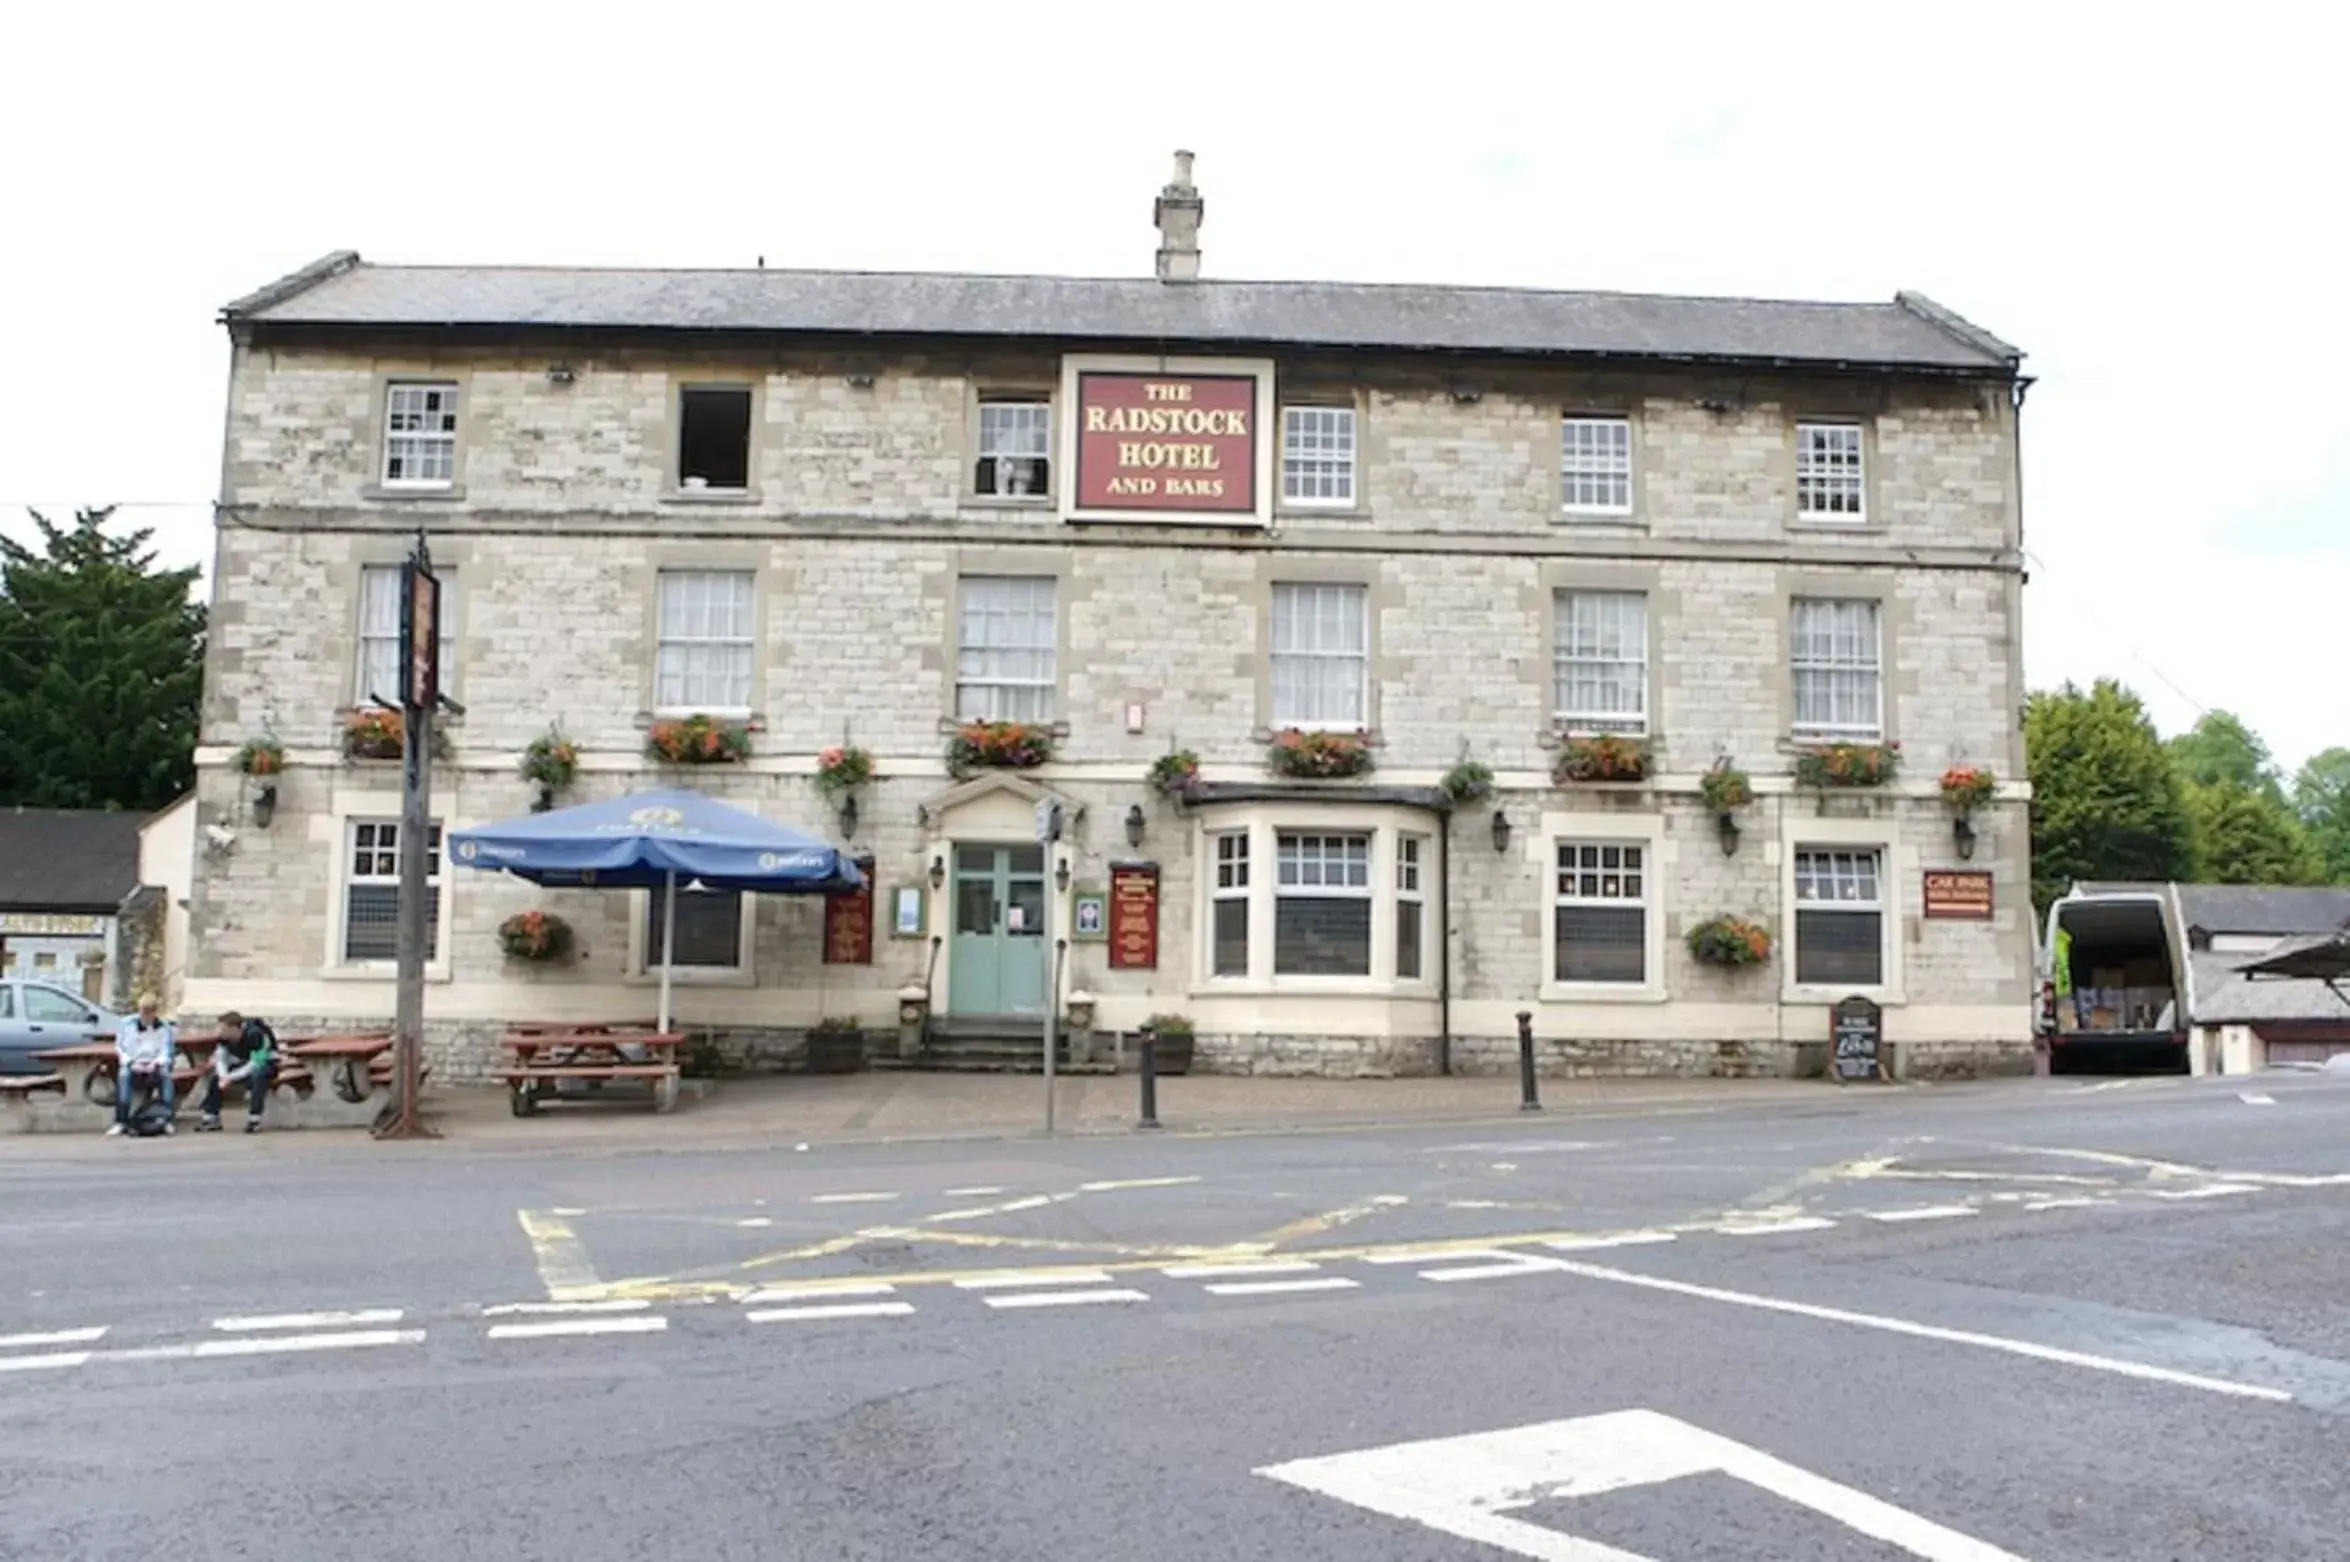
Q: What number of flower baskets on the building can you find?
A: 15